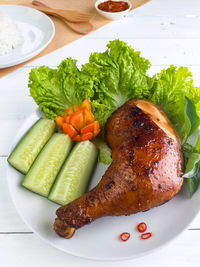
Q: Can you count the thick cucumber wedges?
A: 3